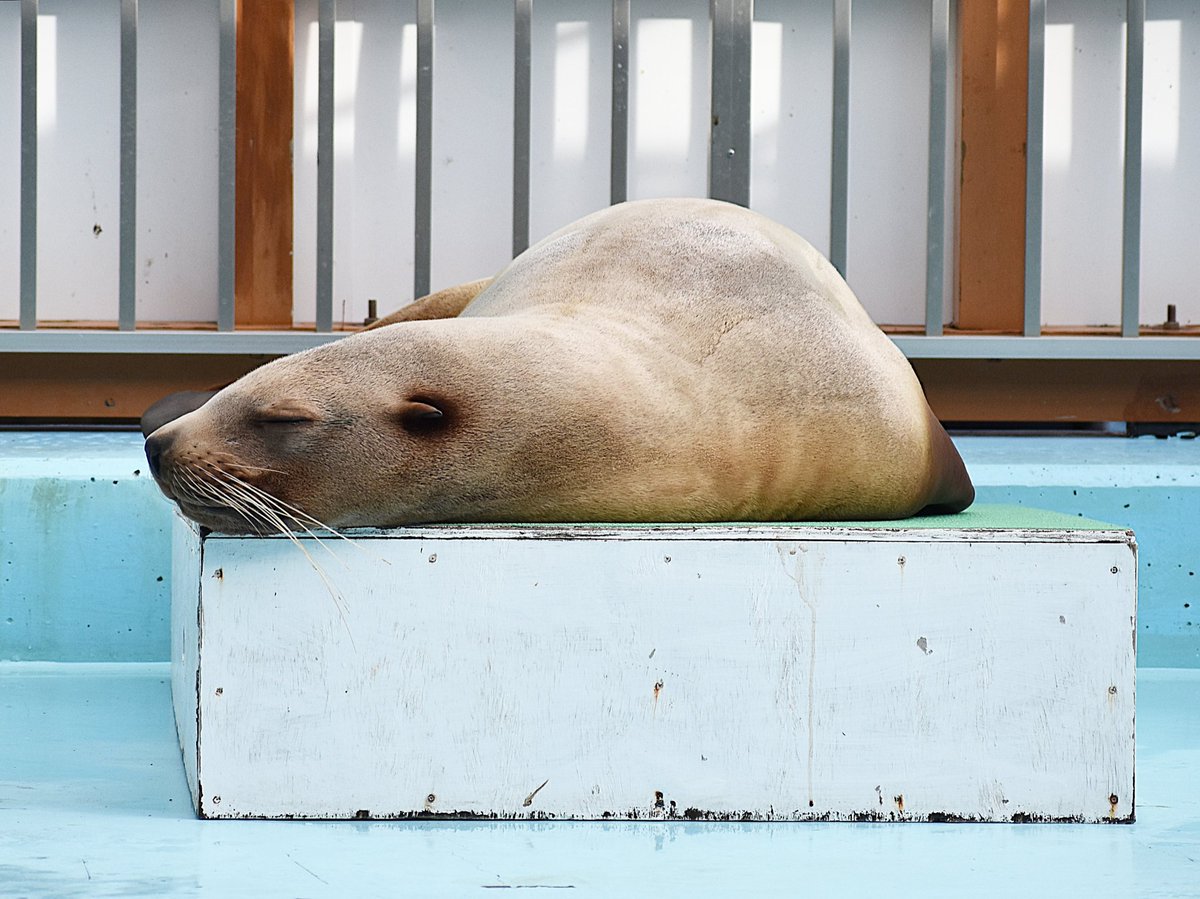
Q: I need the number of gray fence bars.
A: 12